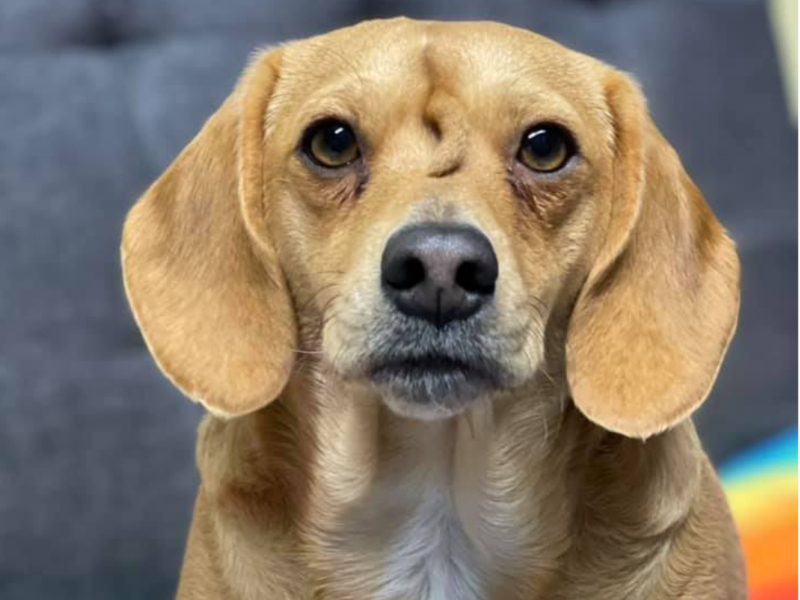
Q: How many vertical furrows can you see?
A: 1